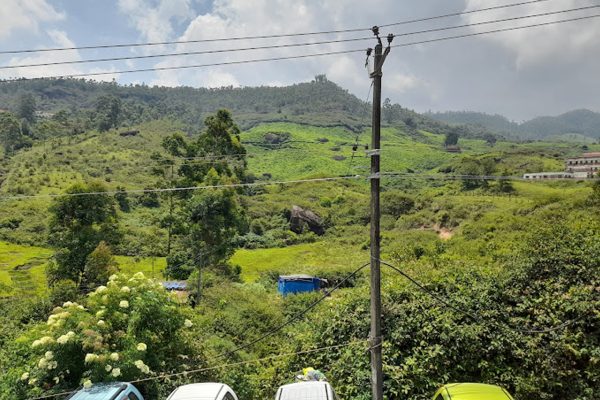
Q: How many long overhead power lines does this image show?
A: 3